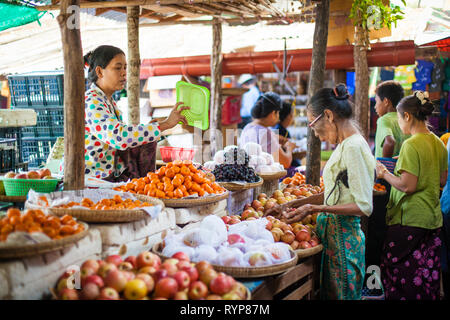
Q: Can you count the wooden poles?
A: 5